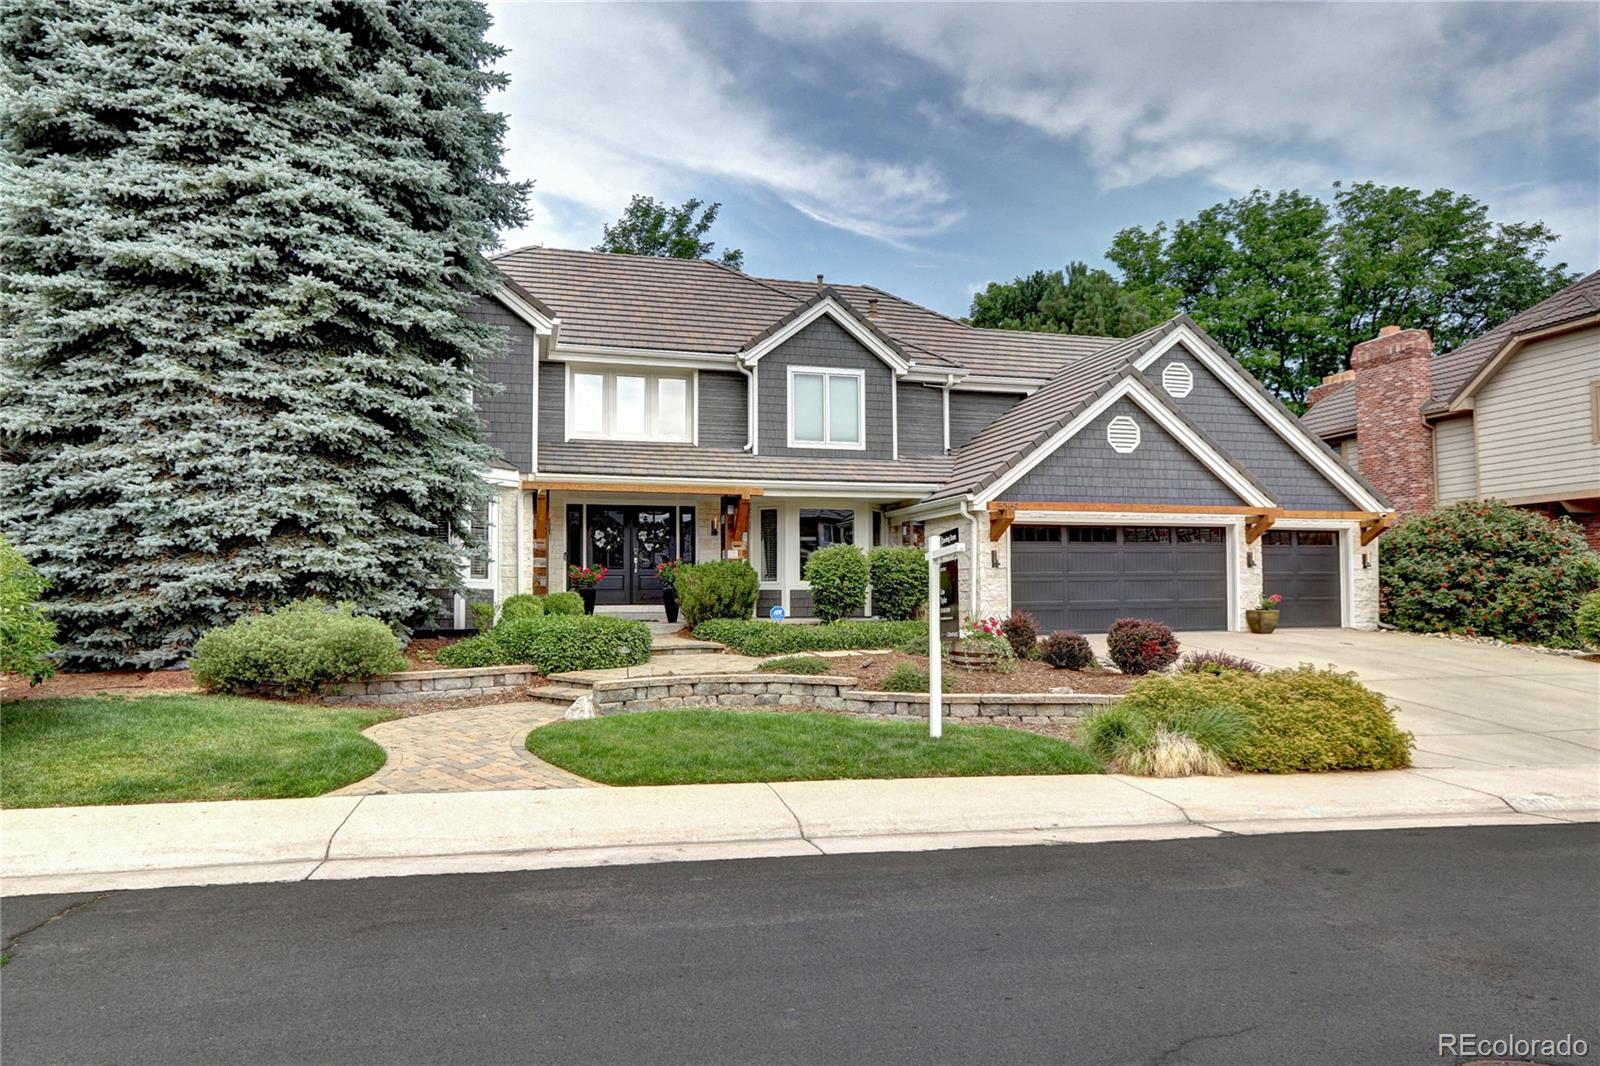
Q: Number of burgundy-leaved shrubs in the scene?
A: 3